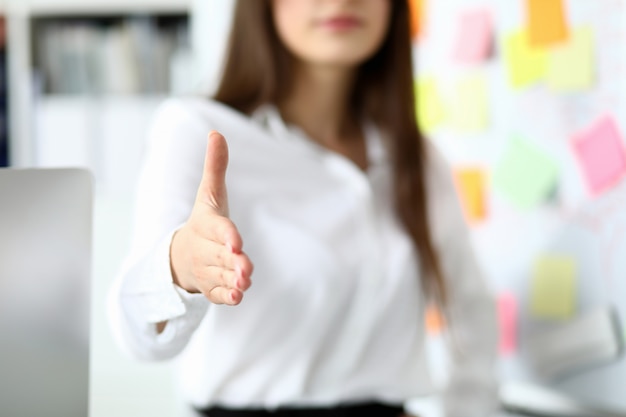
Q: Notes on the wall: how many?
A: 13